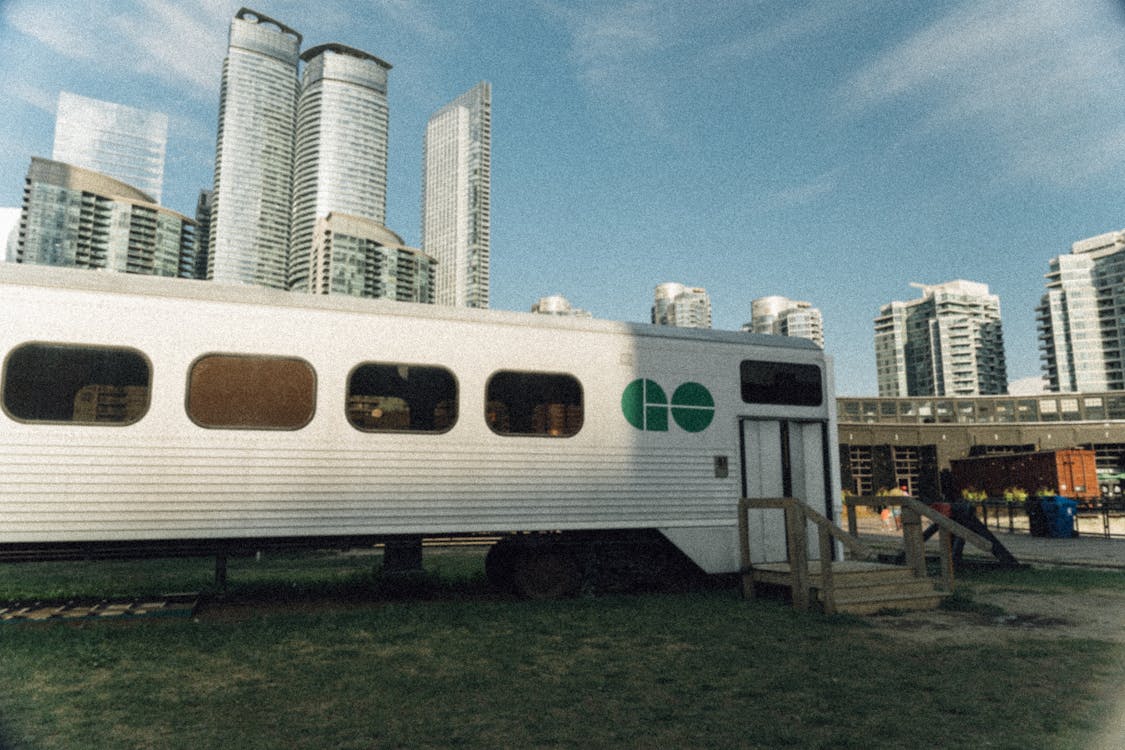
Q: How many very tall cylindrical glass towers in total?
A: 2